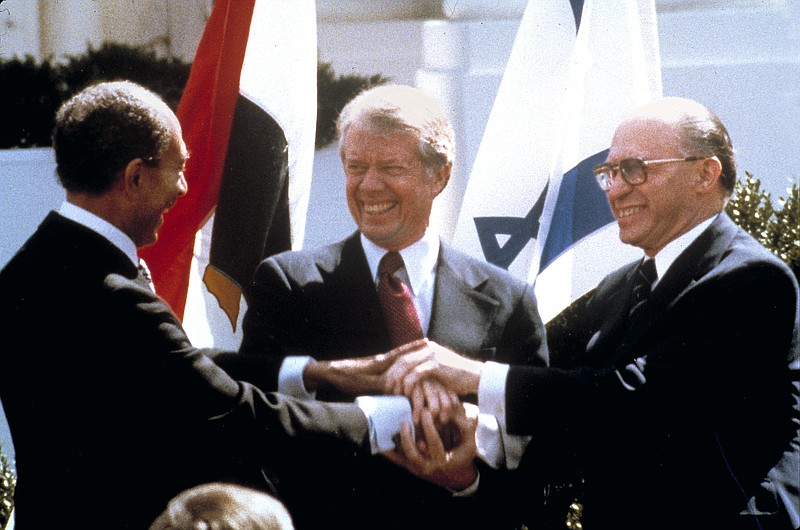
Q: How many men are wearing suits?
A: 3